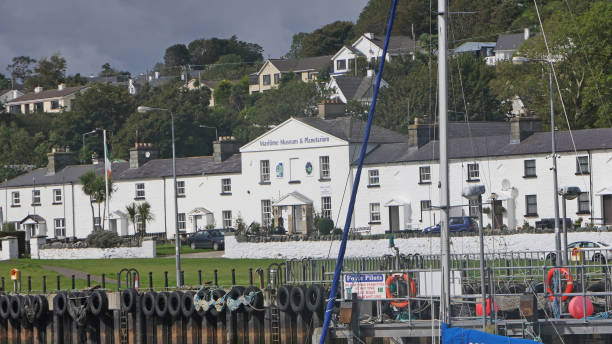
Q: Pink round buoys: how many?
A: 2